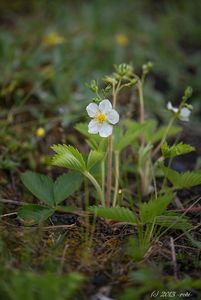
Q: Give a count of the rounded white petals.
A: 5